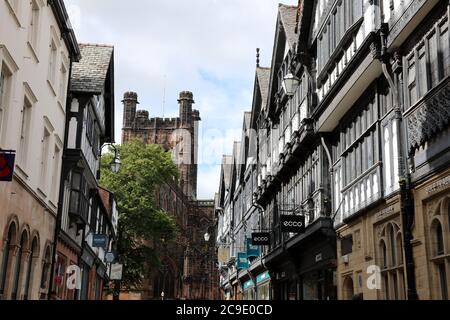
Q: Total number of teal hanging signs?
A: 2